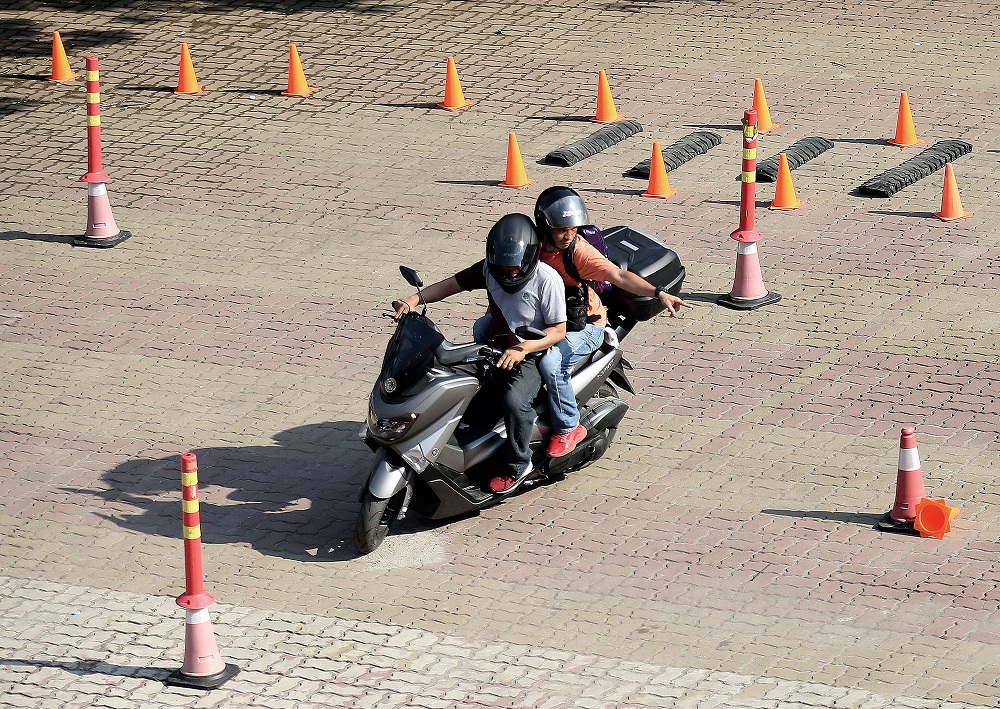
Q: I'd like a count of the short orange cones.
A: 12